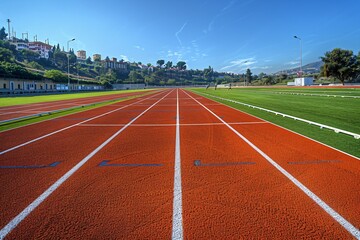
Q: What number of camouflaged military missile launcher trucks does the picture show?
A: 0